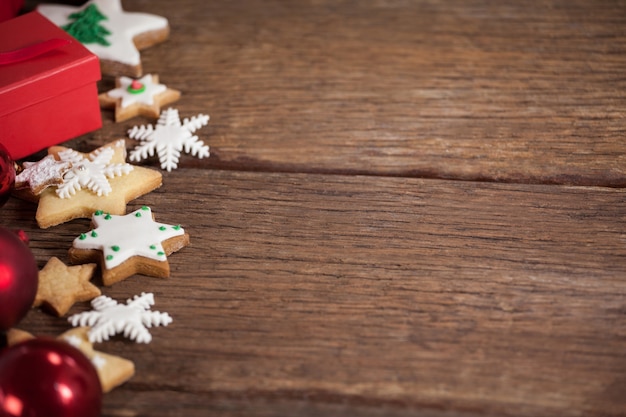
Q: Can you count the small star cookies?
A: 3